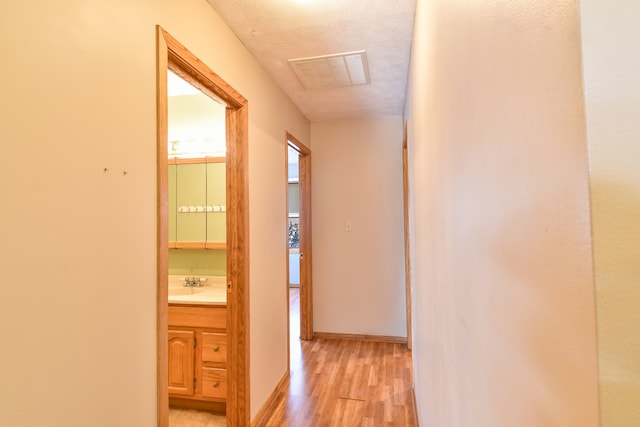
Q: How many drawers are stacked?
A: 2